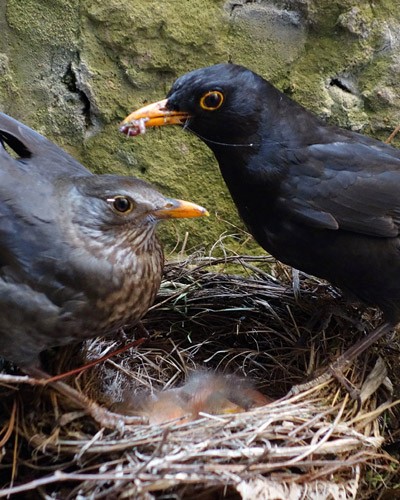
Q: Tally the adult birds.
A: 2